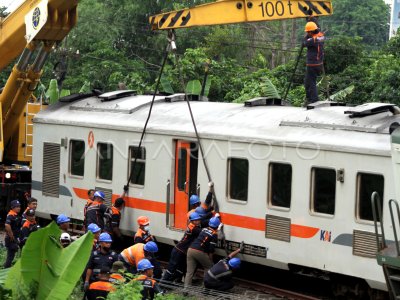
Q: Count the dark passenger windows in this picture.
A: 7